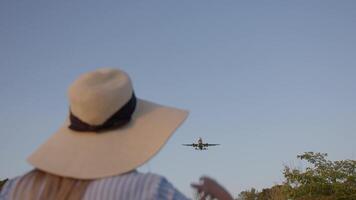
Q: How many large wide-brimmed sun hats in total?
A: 1